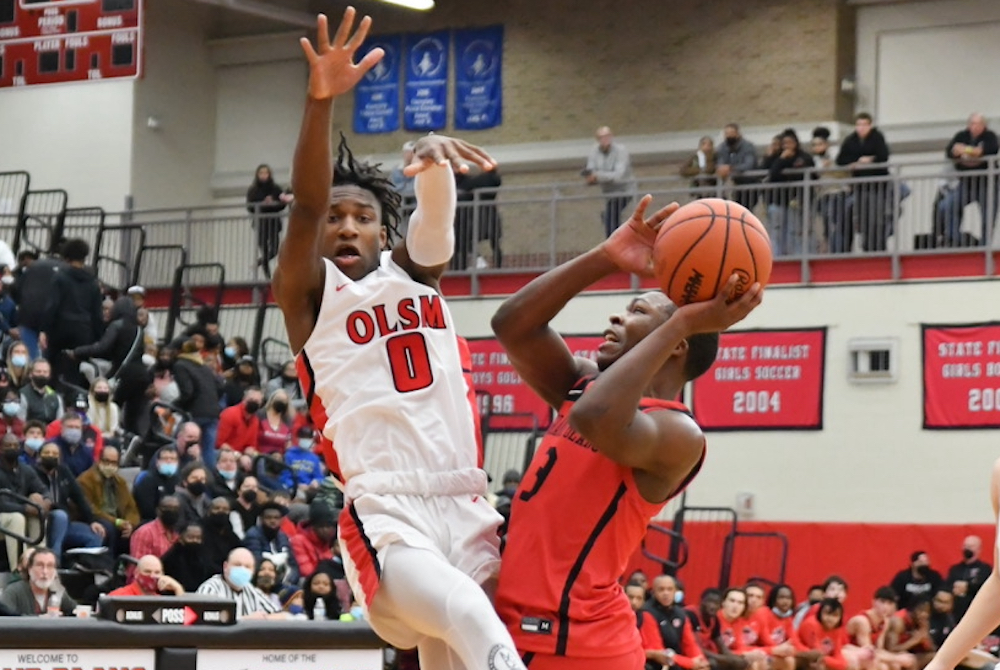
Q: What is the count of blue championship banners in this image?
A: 3